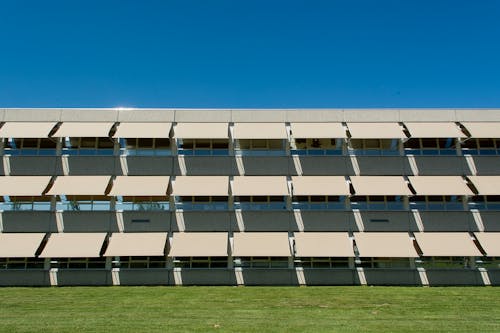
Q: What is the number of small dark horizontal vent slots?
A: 2